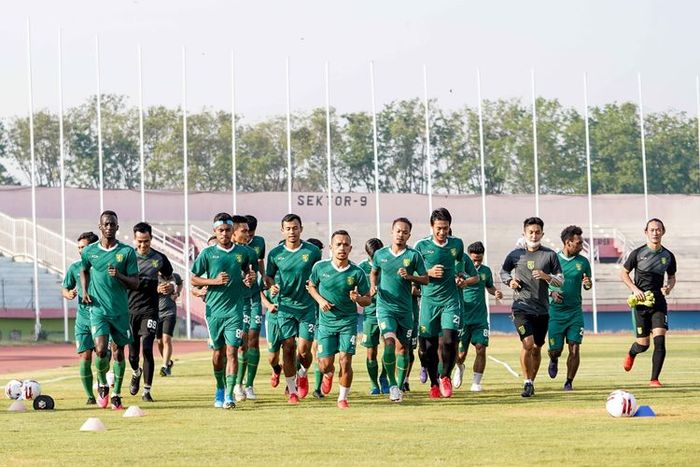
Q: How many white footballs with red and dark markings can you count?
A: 3